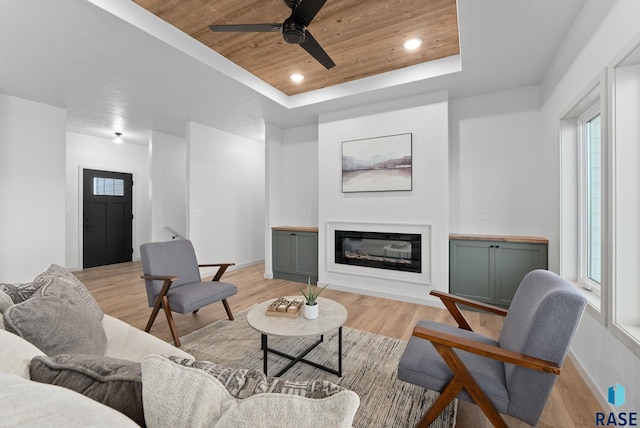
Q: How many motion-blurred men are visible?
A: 0